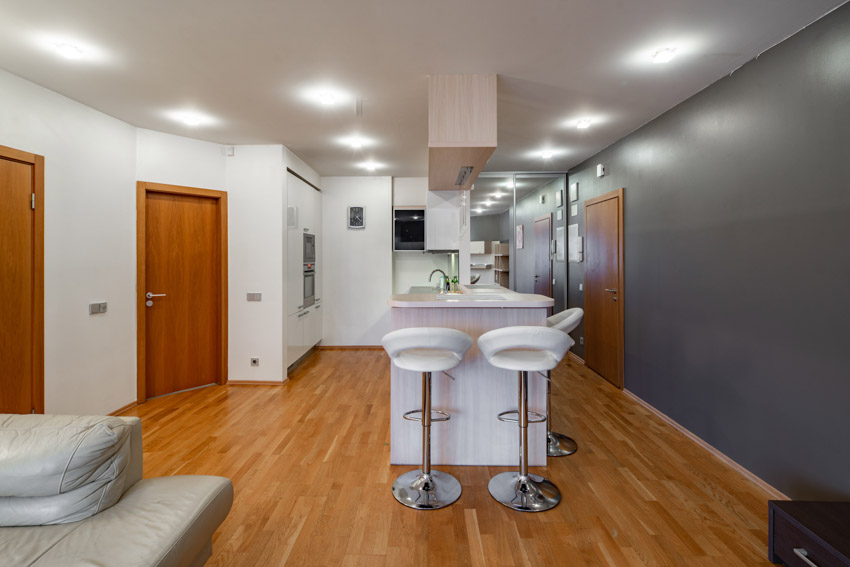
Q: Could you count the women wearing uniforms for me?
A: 0